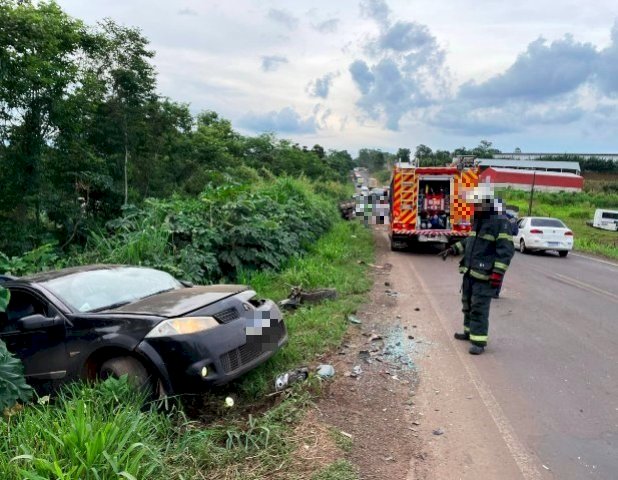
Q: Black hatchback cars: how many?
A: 1